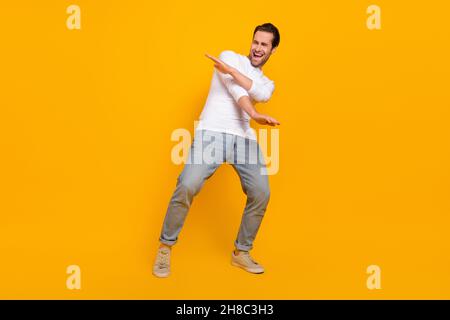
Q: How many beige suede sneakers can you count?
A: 2